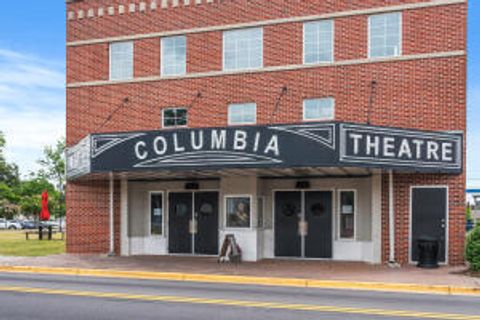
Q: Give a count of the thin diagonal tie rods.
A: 4